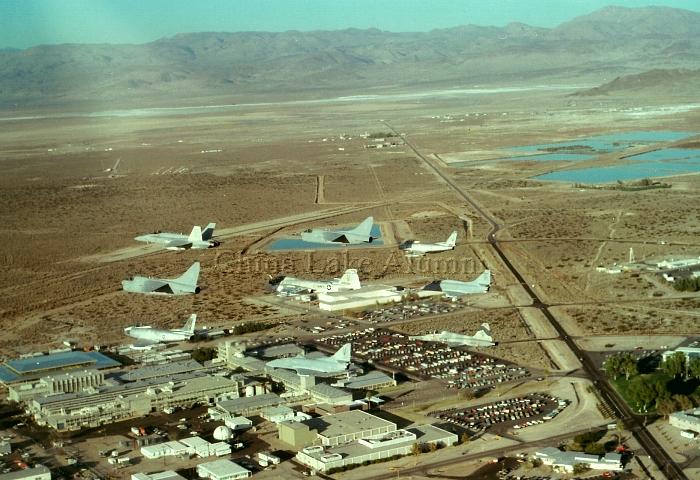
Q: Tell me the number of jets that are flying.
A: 9